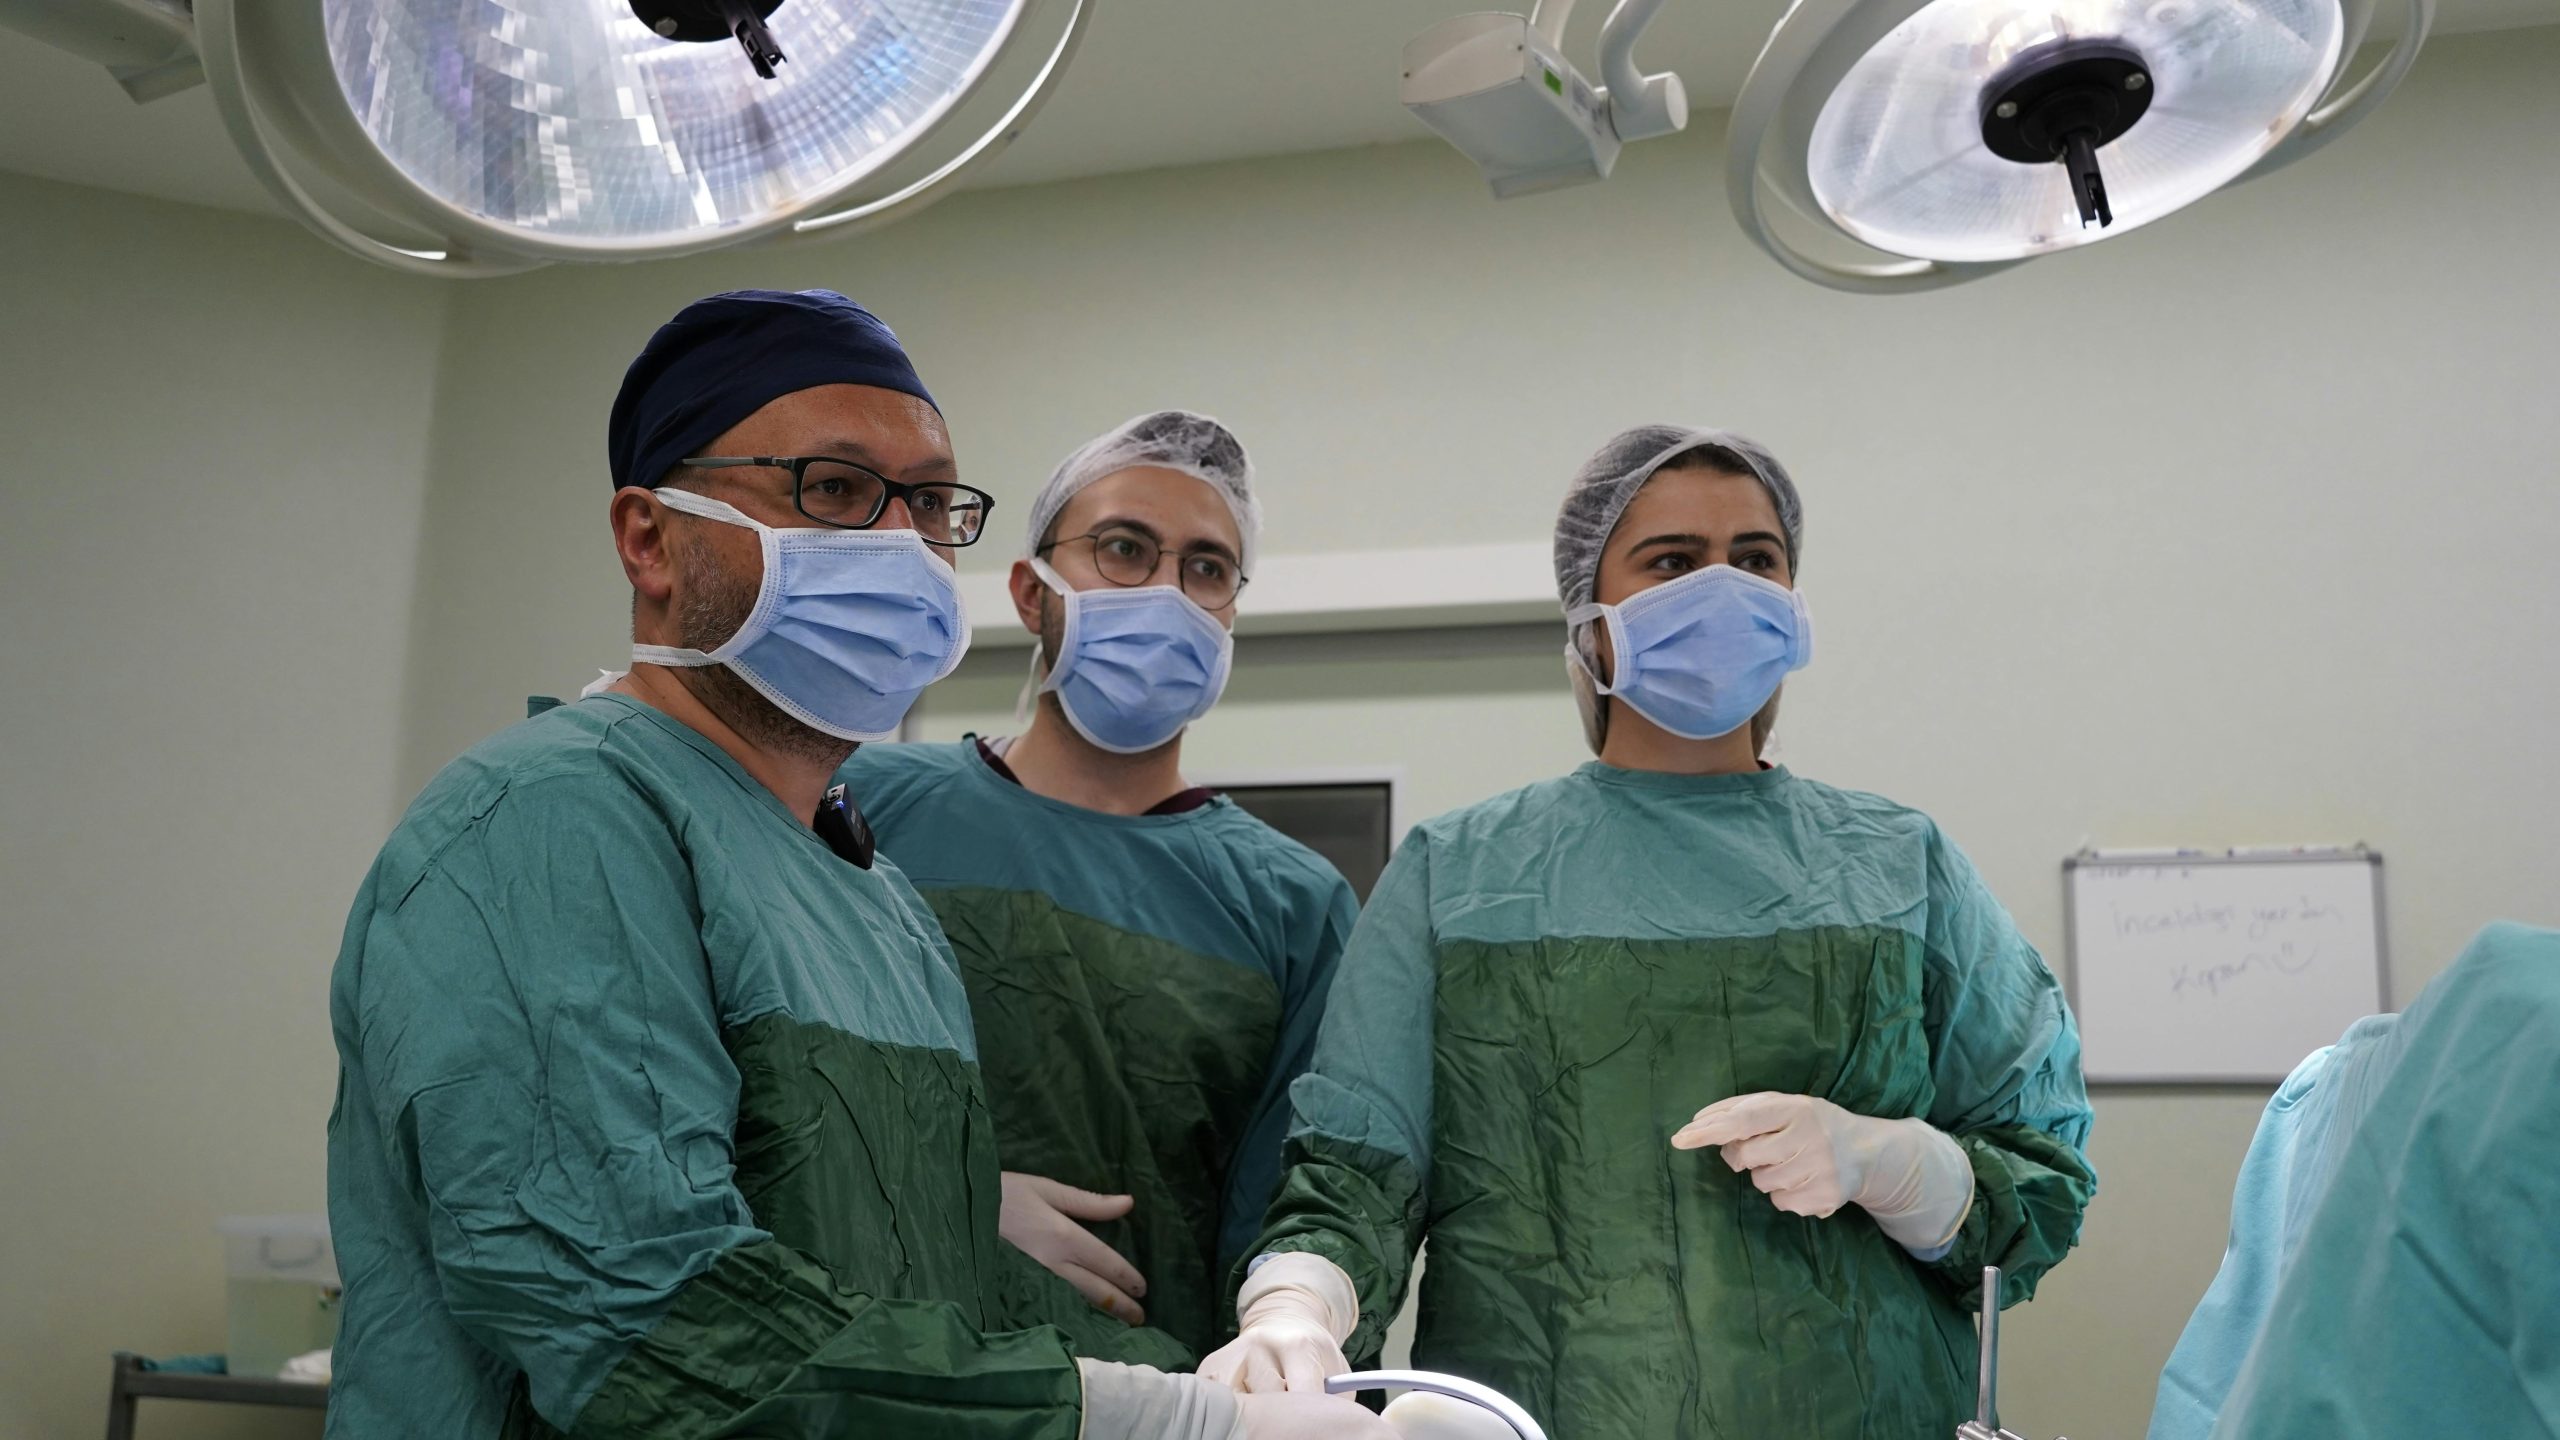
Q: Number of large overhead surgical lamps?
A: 2